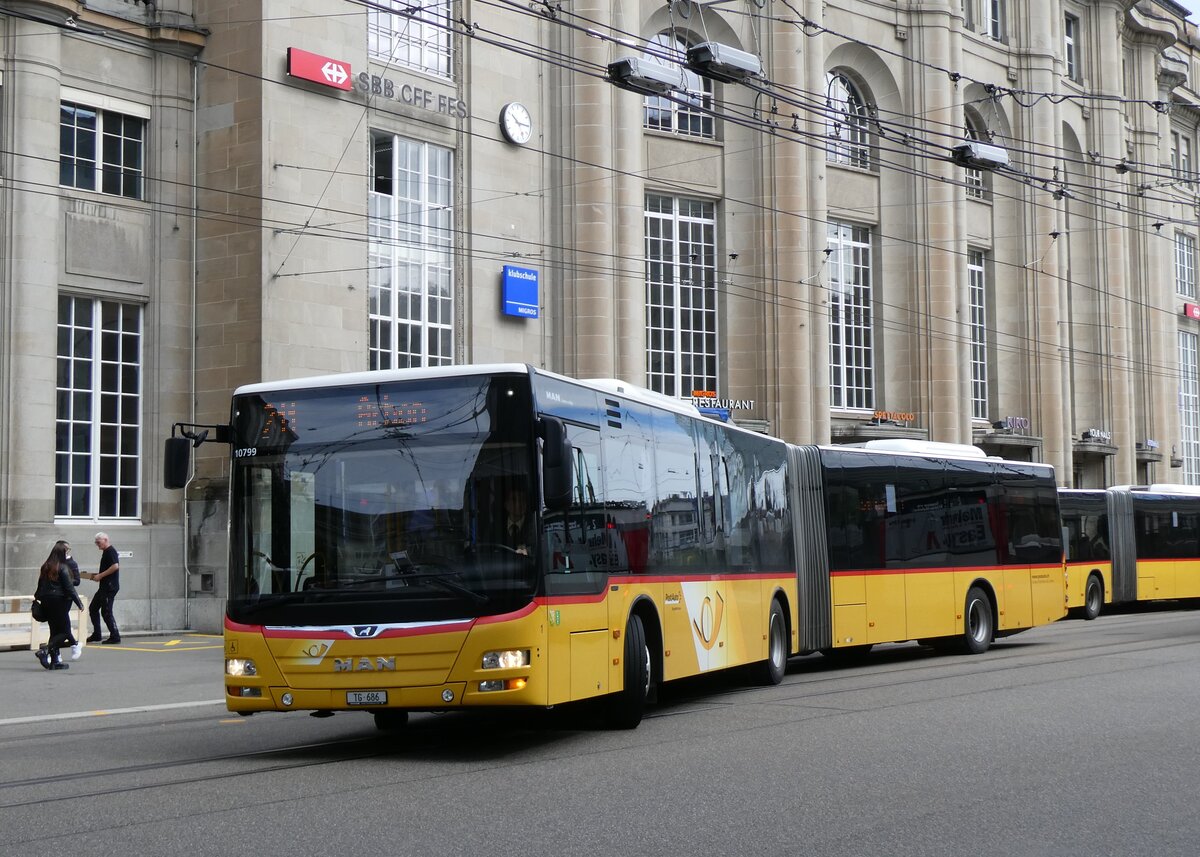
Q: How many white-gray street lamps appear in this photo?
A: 3